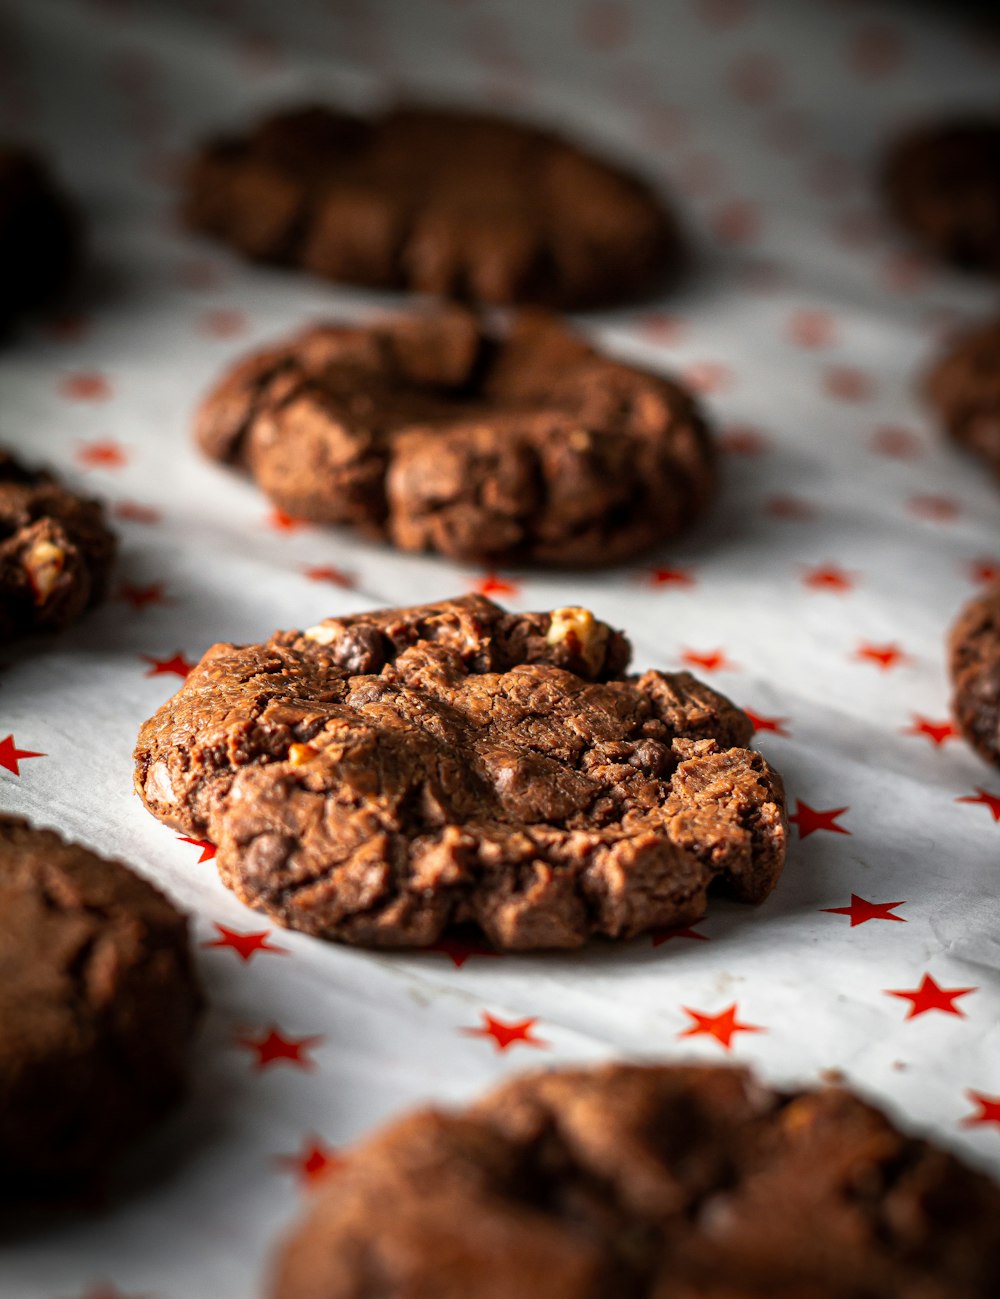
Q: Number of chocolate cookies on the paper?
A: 10